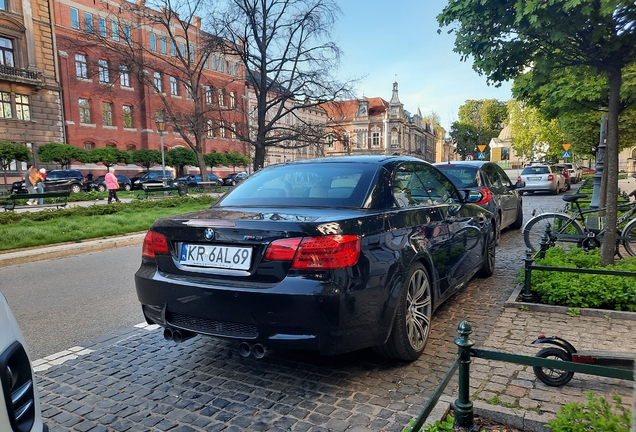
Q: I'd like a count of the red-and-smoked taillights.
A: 2